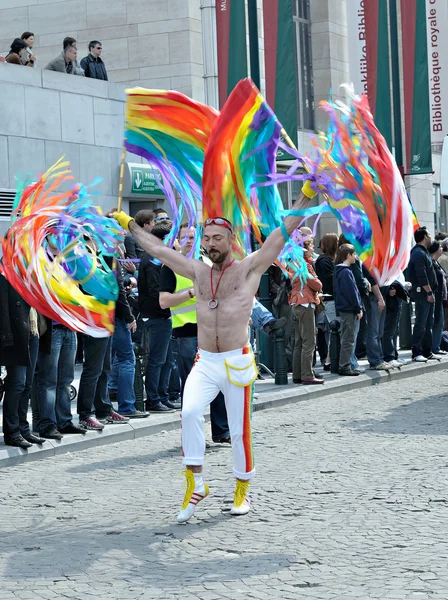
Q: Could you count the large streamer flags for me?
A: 4